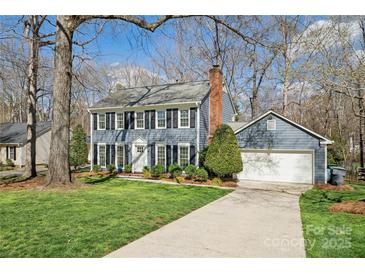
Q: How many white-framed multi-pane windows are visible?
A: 9